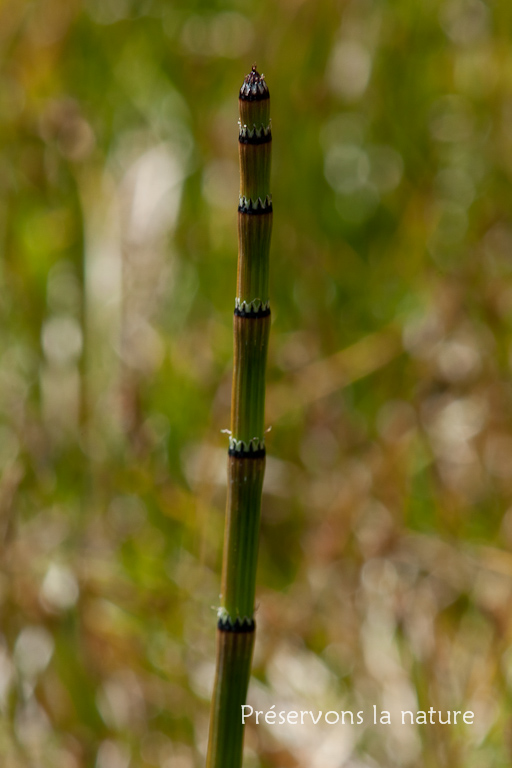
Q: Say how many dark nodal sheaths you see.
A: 6